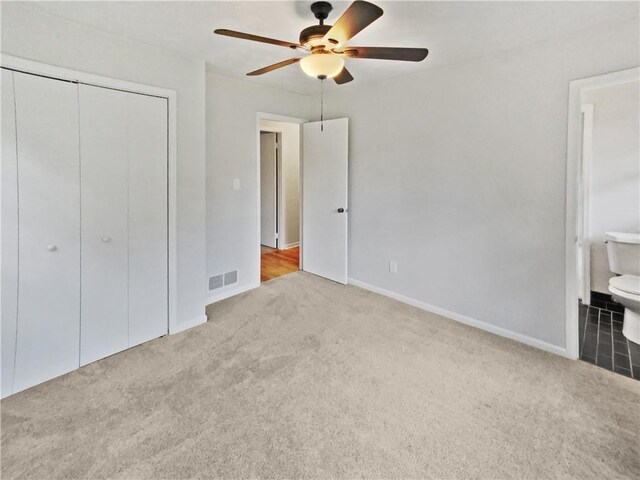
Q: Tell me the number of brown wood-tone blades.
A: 5